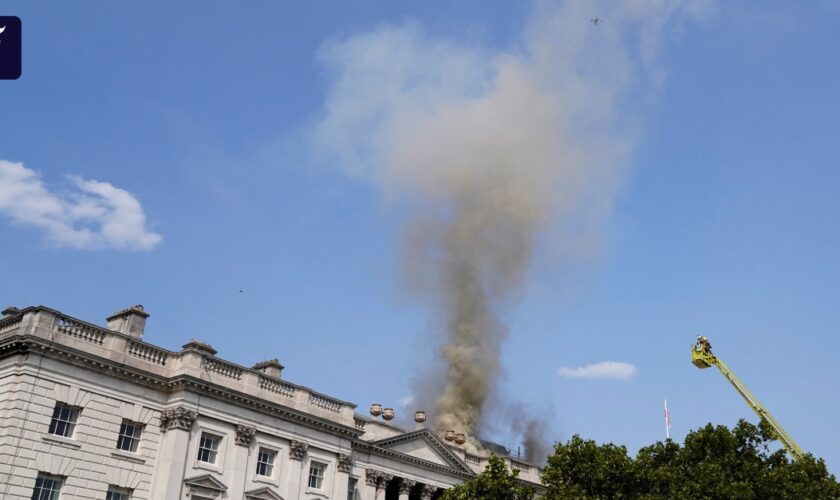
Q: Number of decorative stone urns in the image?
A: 5